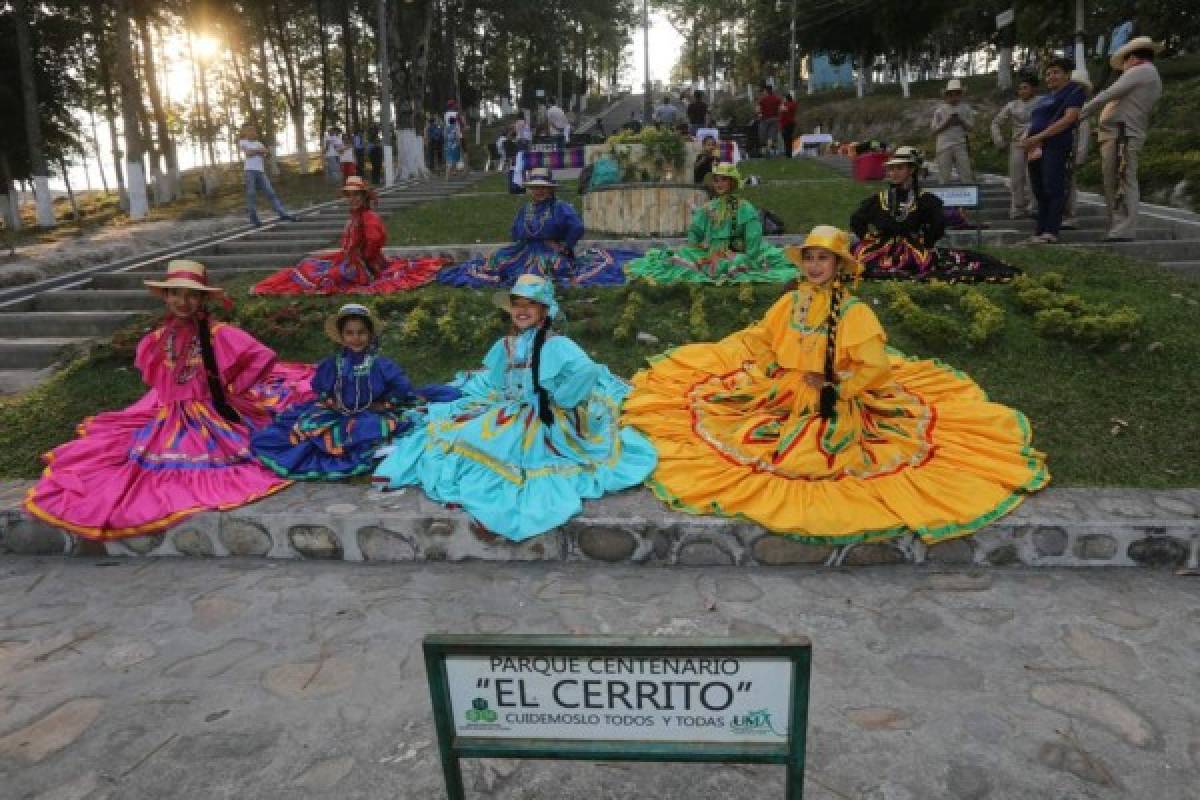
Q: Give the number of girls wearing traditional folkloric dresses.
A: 8